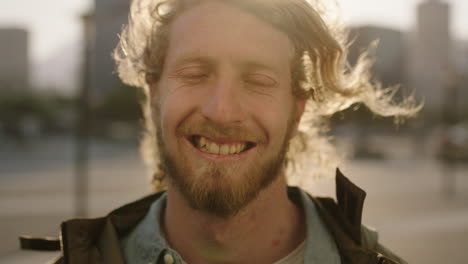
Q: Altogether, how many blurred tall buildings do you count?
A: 4